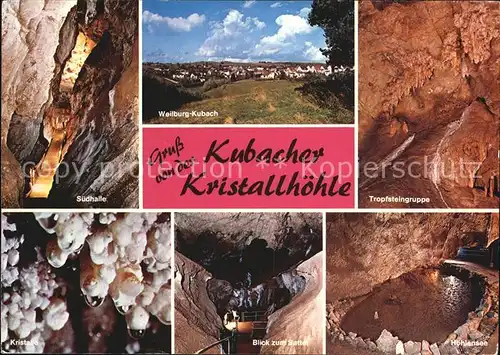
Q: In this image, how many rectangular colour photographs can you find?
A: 6